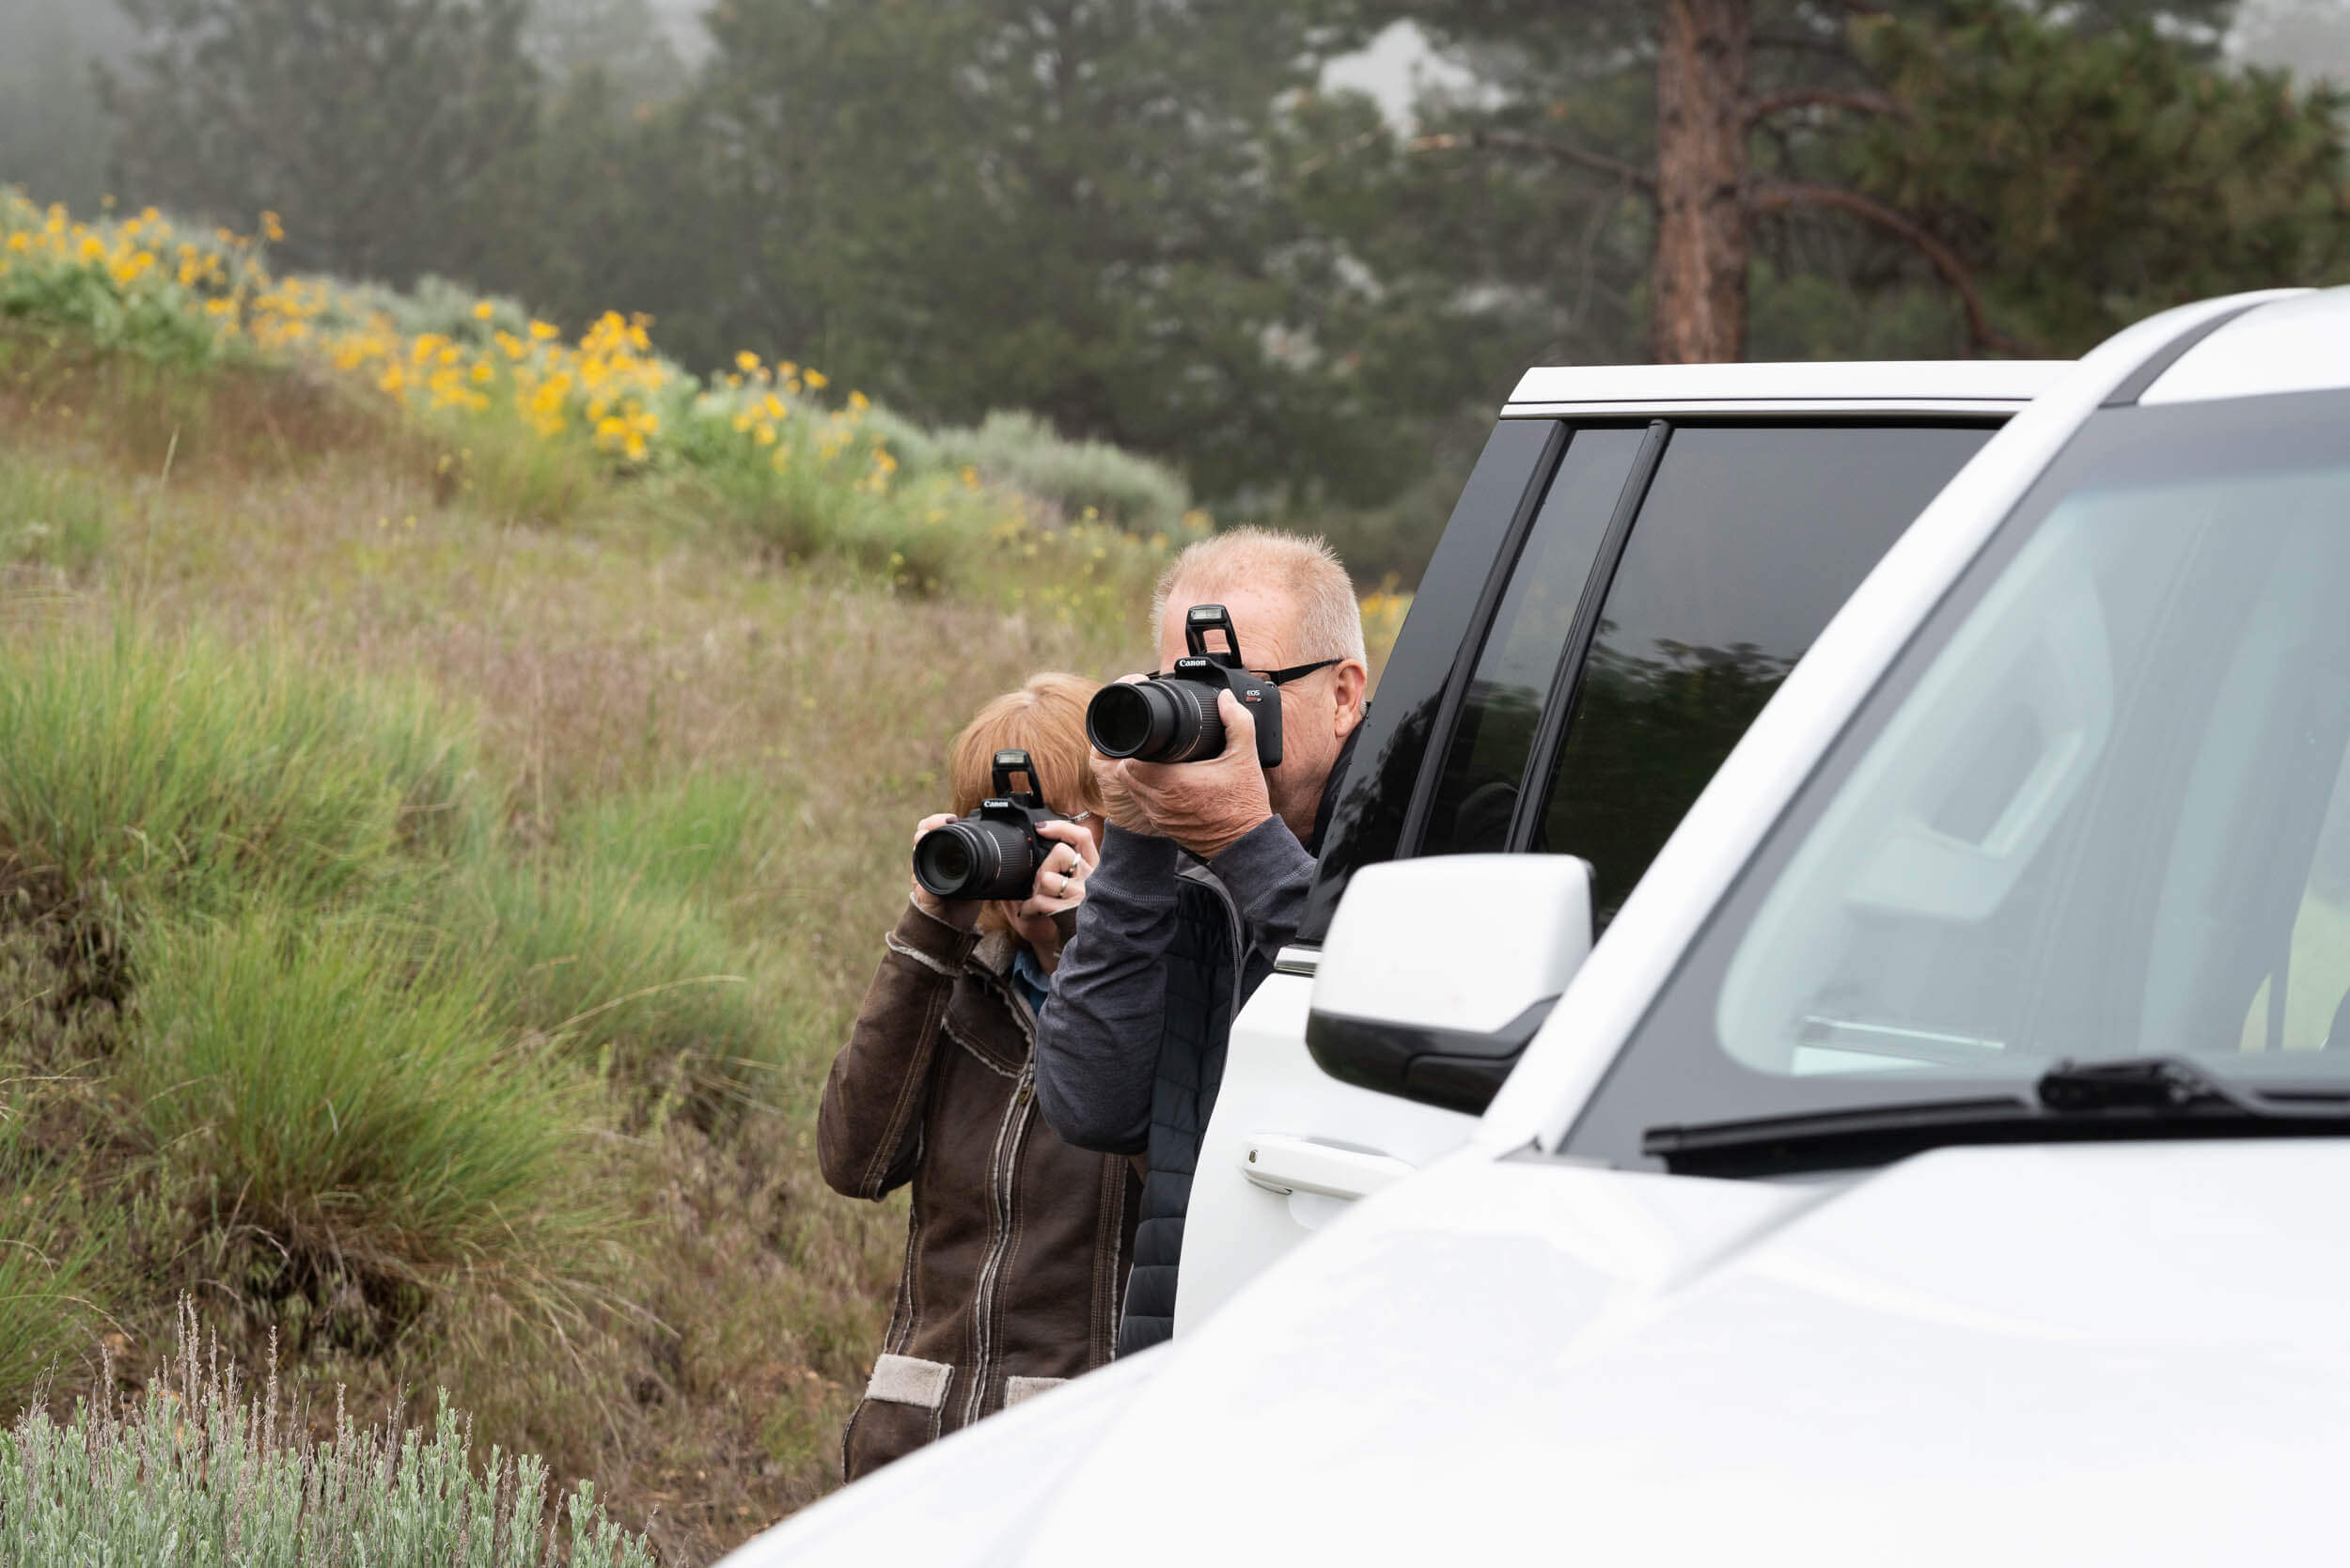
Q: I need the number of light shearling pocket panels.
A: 2